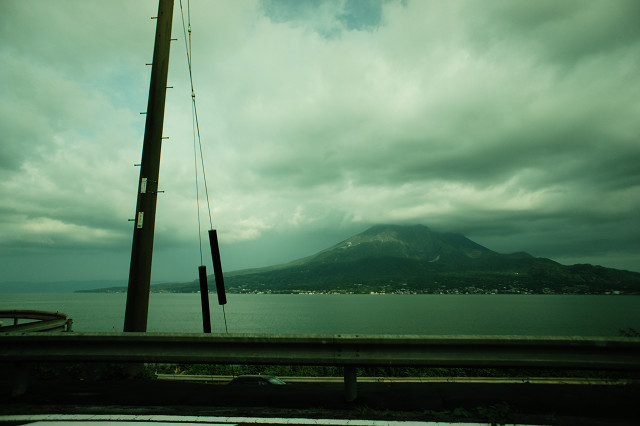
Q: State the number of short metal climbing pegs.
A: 9